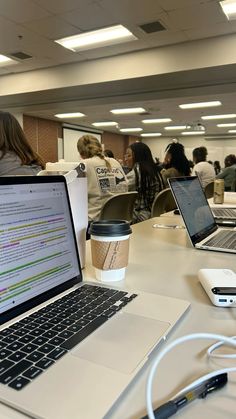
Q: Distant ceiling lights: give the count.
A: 12